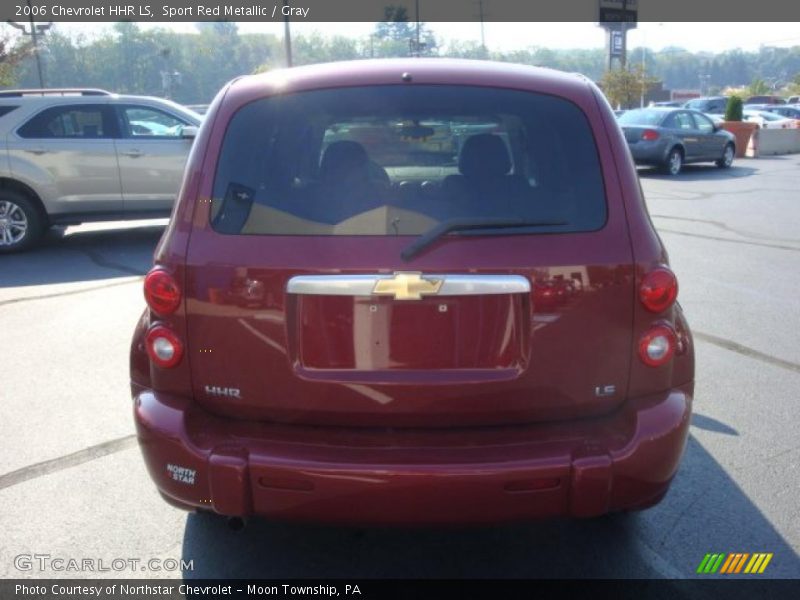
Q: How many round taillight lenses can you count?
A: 4